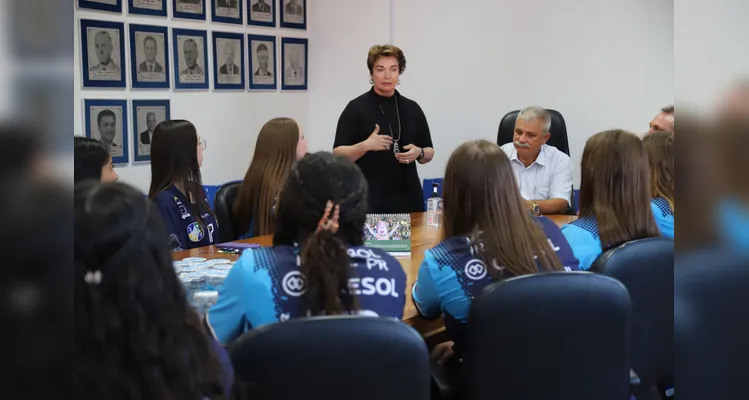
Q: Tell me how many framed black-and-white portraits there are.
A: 14